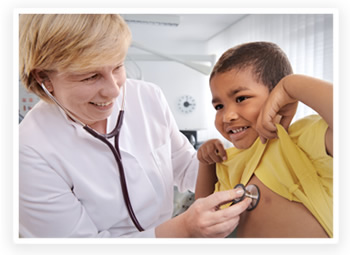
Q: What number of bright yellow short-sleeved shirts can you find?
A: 1